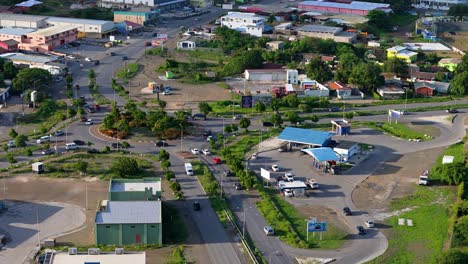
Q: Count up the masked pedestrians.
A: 0